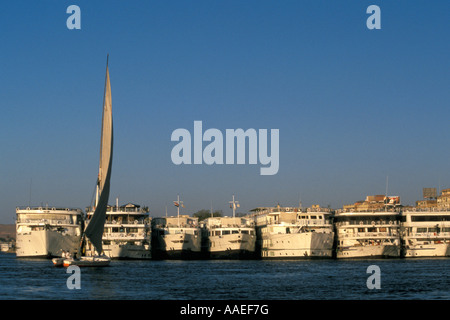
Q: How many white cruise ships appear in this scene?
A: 7